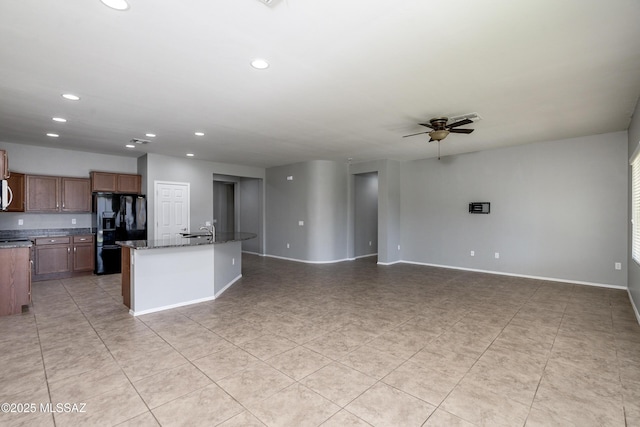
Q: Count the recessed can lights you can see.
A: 9